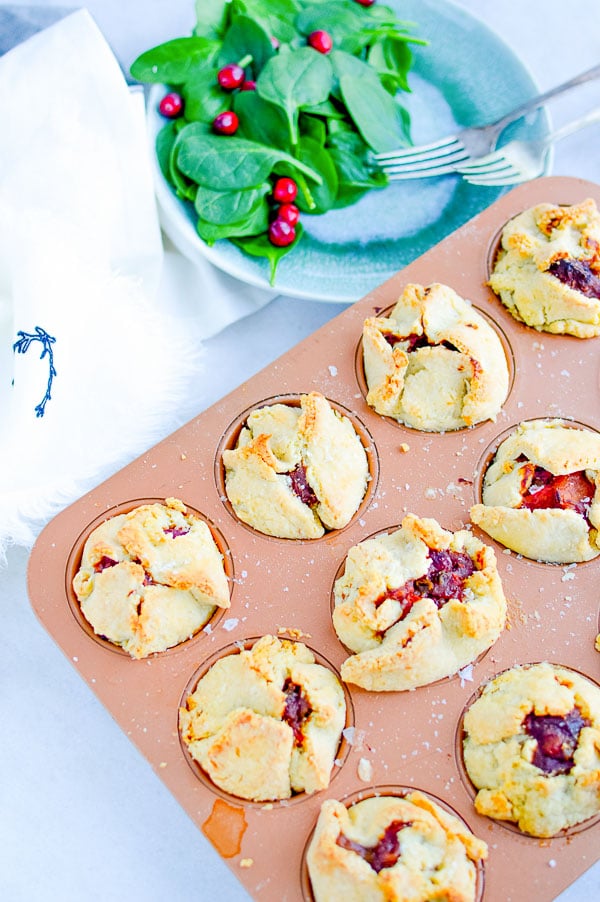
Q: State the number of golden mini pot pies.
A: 9